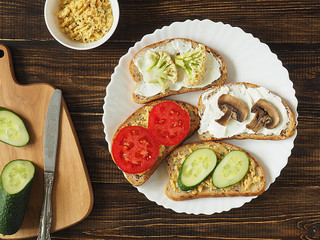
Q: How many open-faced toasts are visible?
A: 4